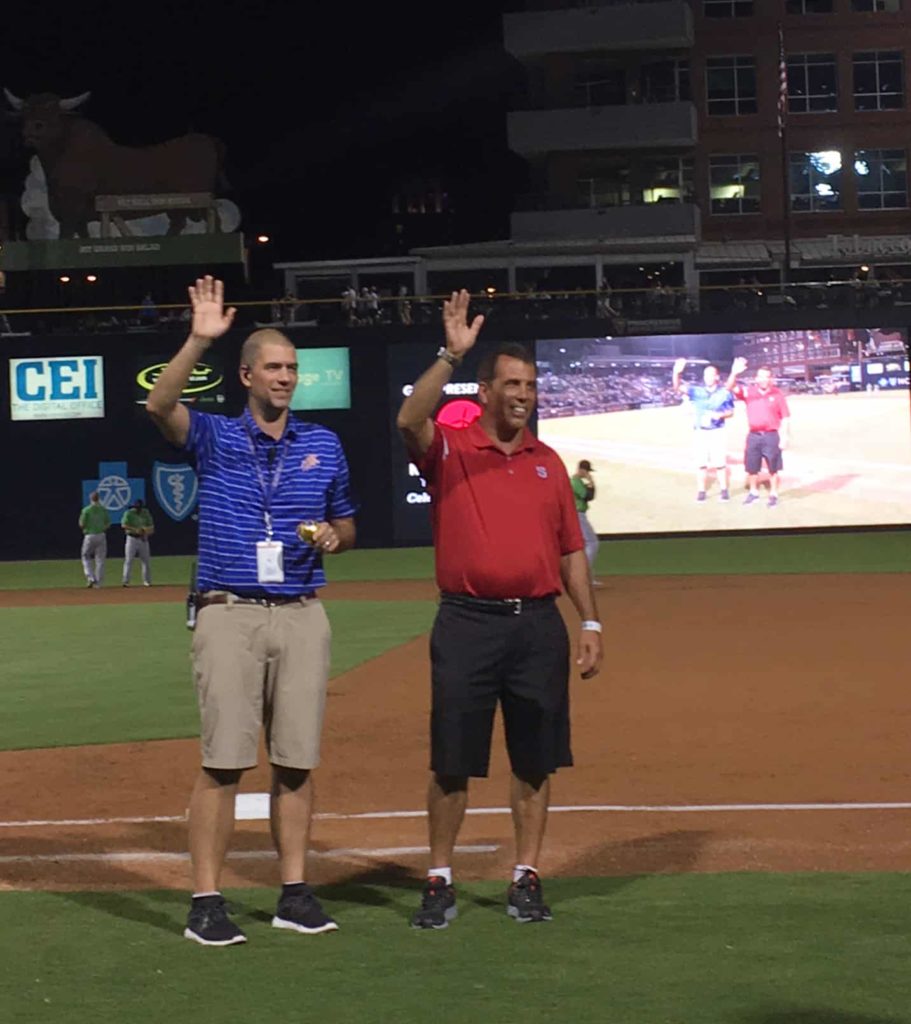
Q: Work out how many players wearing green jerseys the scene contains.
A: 3